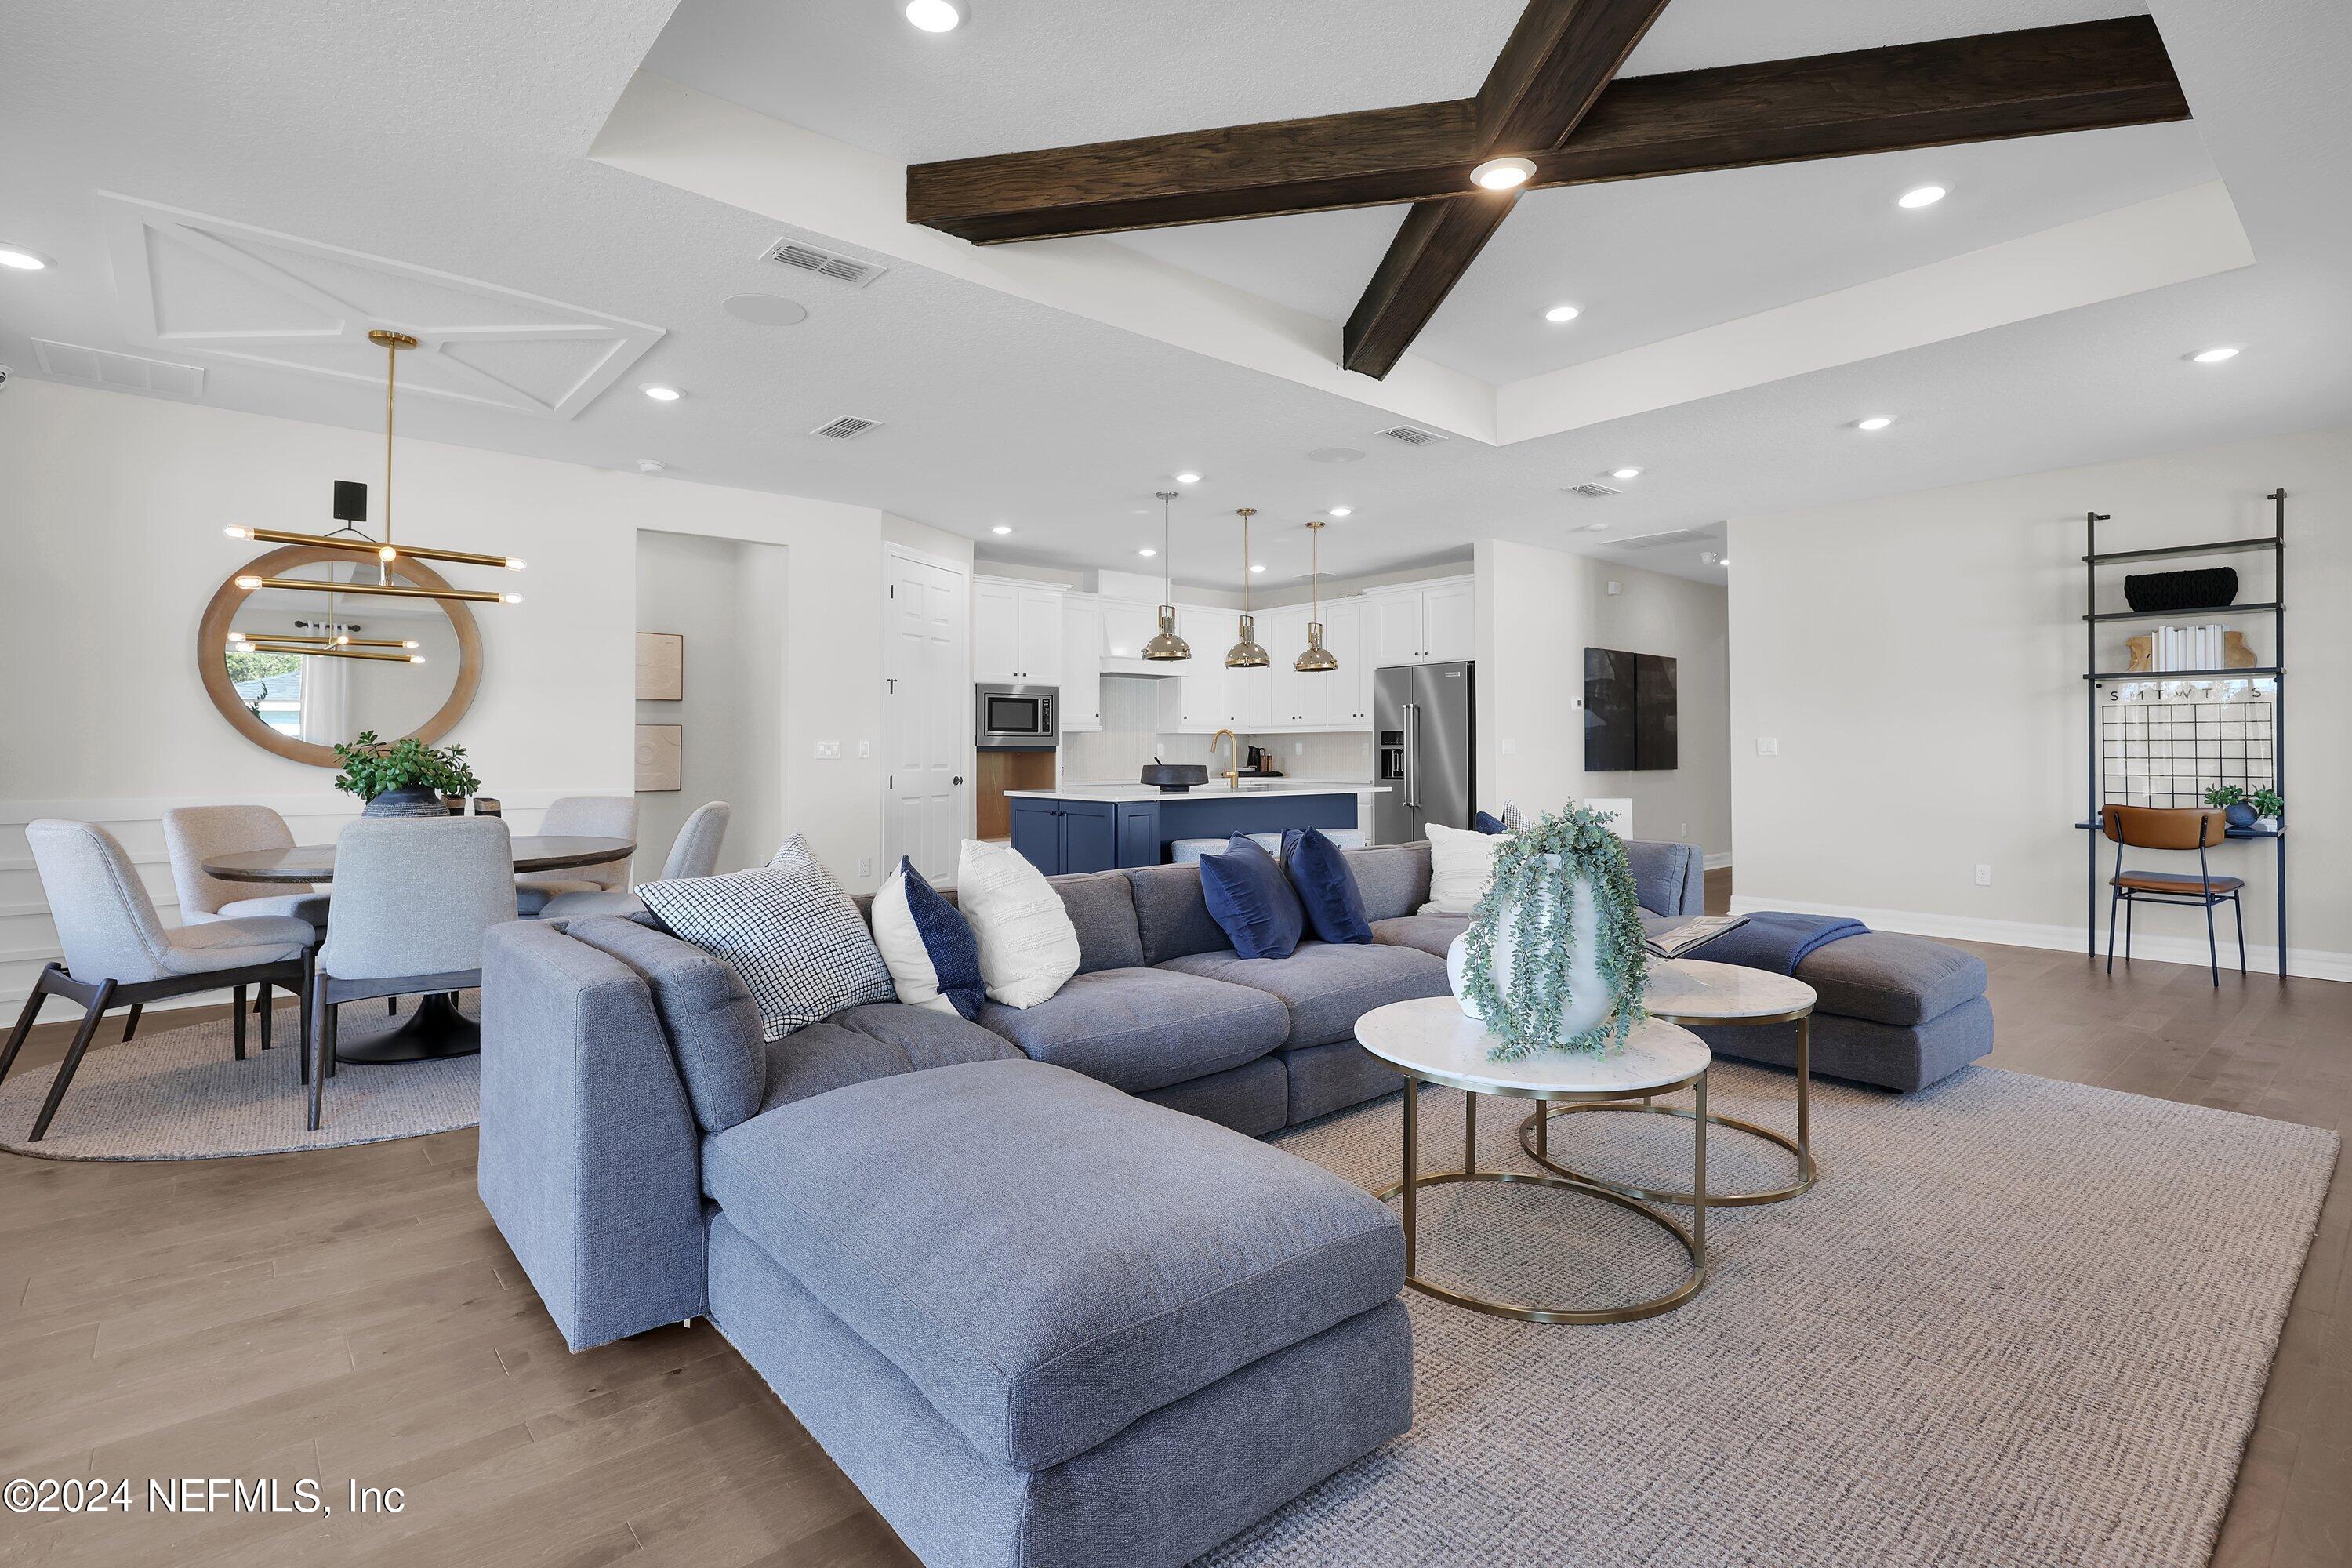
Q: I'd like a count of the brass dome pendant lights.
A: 3